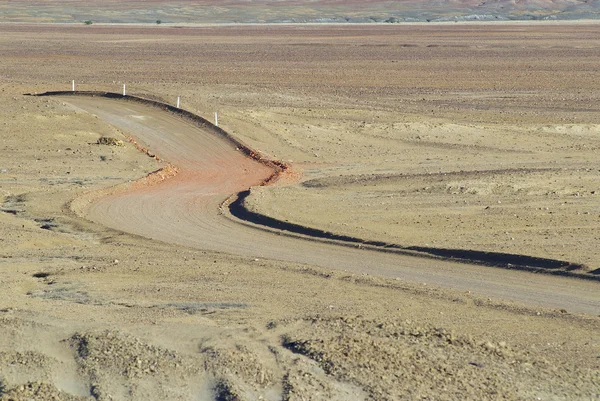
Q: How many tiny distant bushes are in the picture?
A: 2